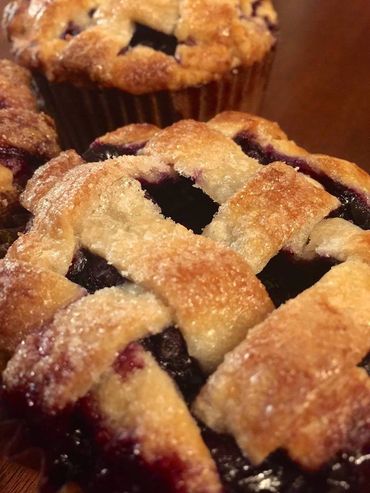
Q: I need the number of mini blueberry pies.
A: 3